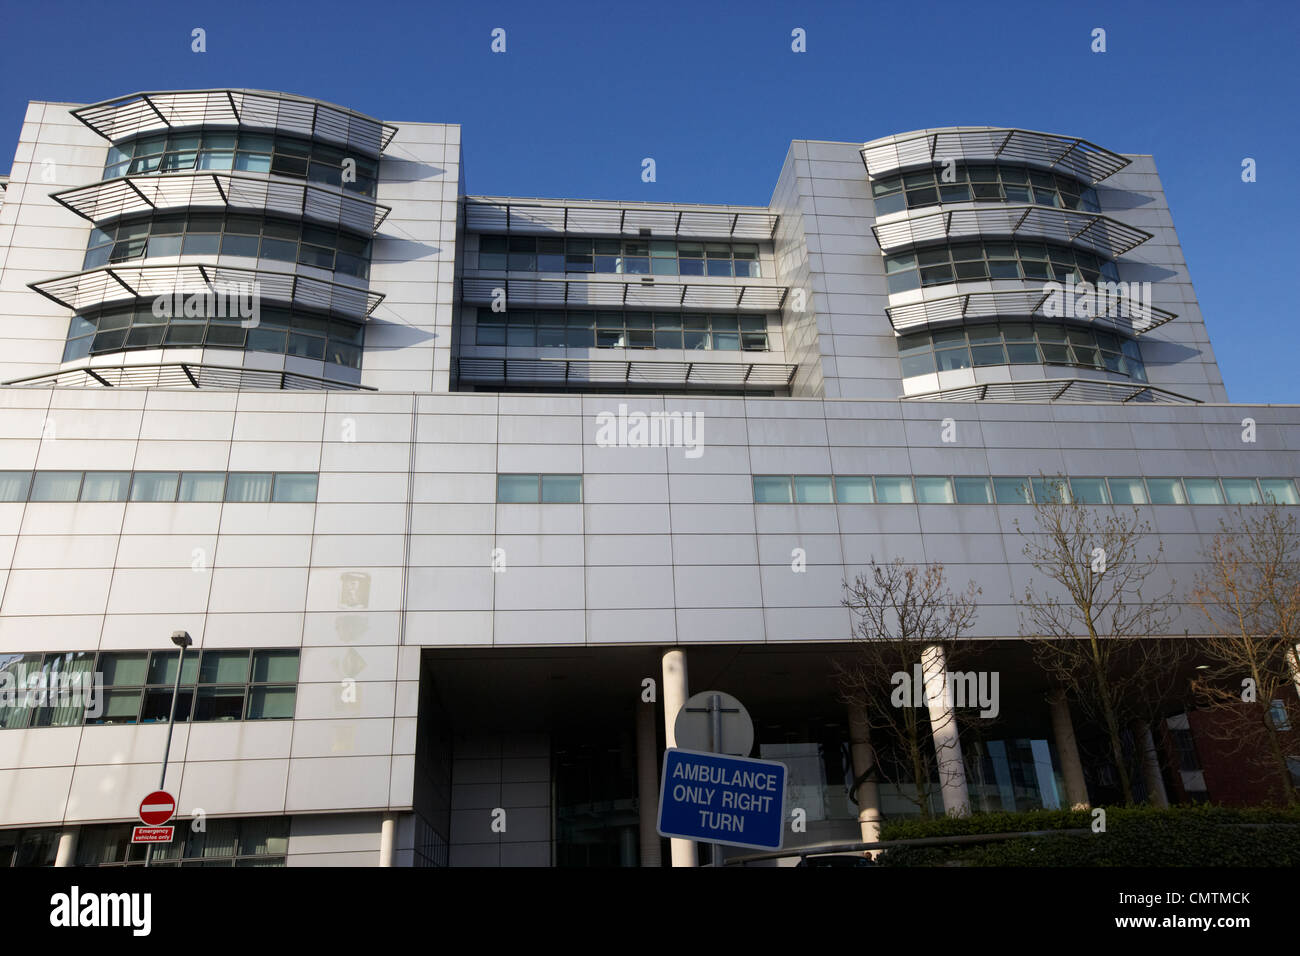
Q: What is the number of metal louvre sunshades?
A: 11